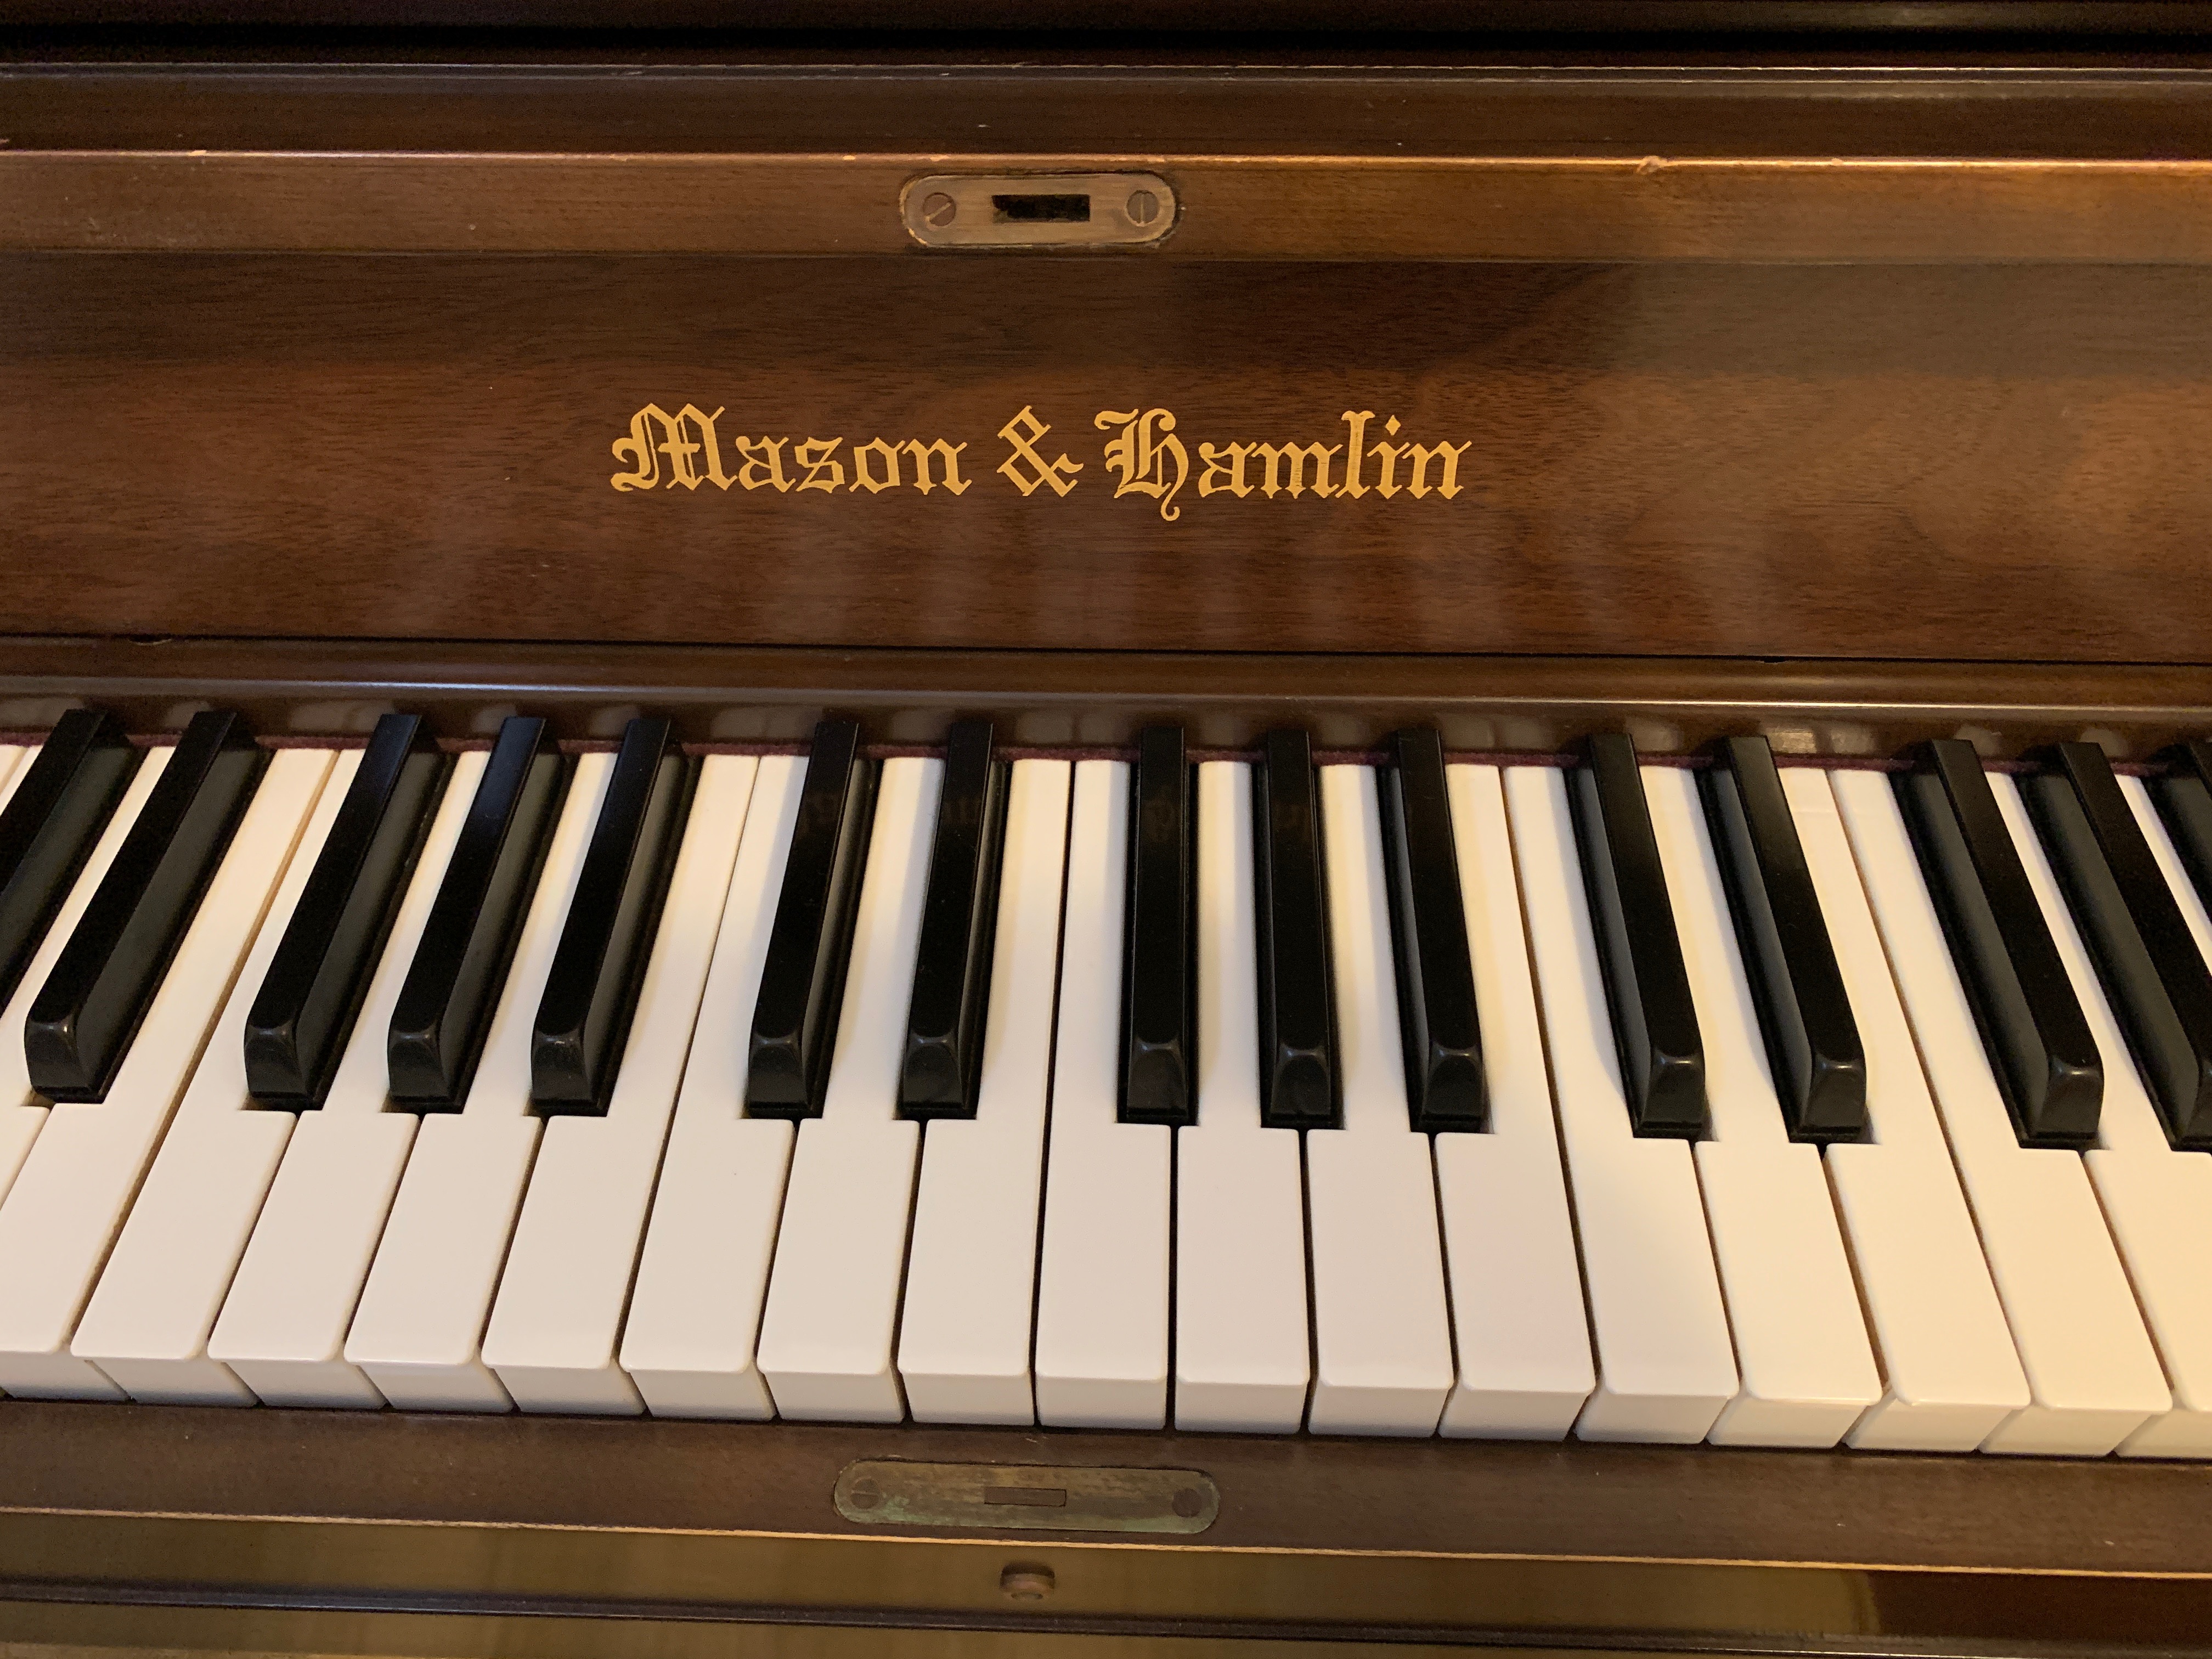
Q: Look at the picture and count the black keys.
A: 15